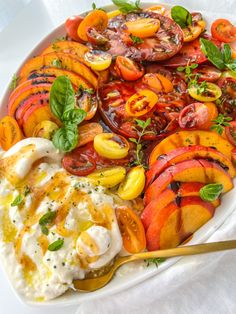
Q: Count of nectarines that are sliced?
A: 2